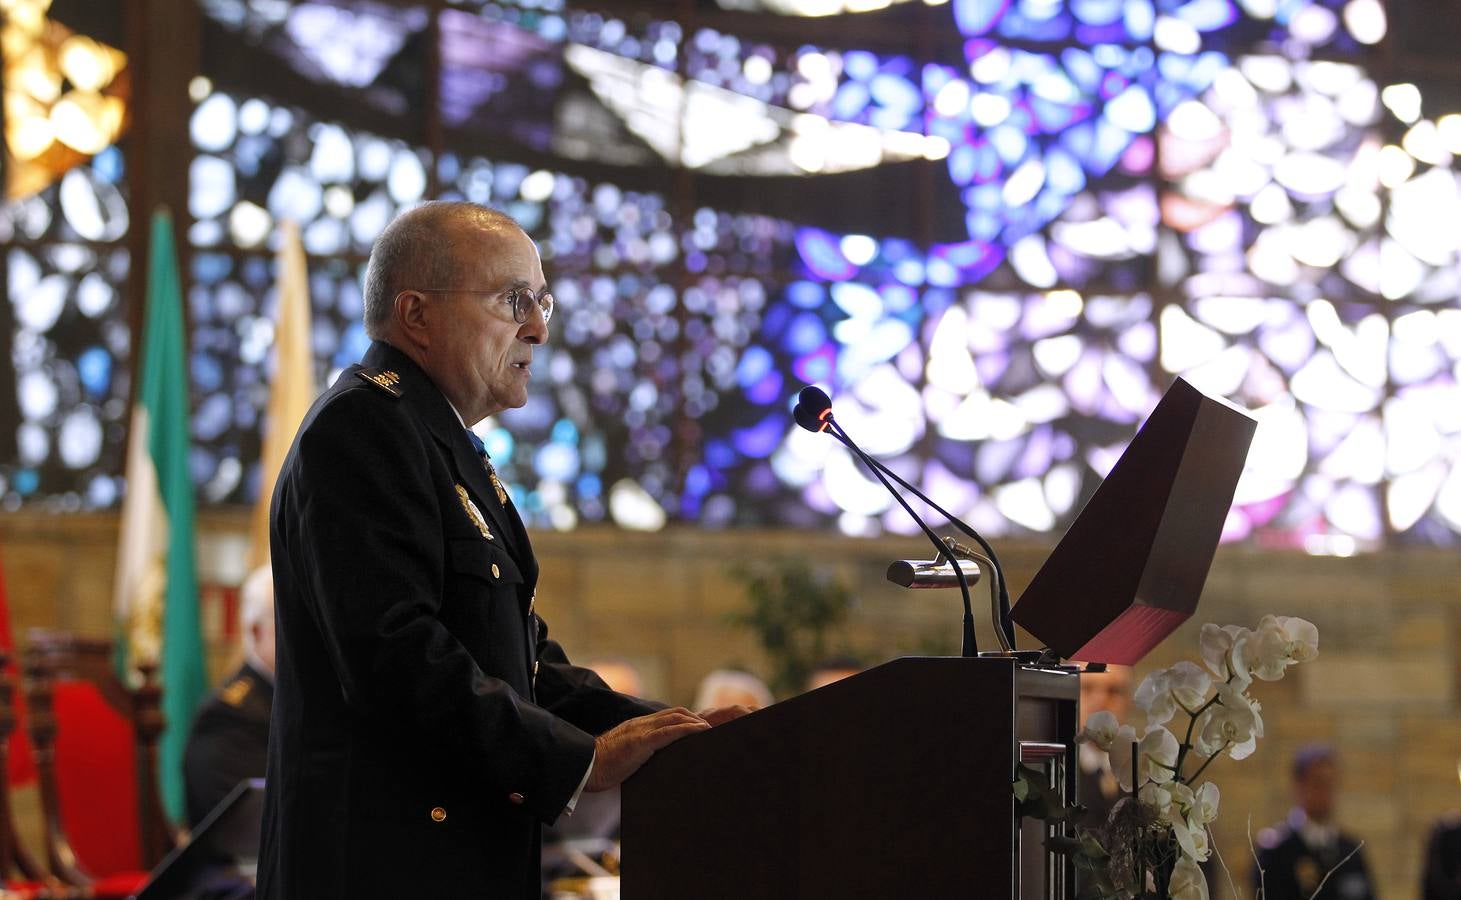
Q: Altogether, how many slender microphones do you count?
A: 2